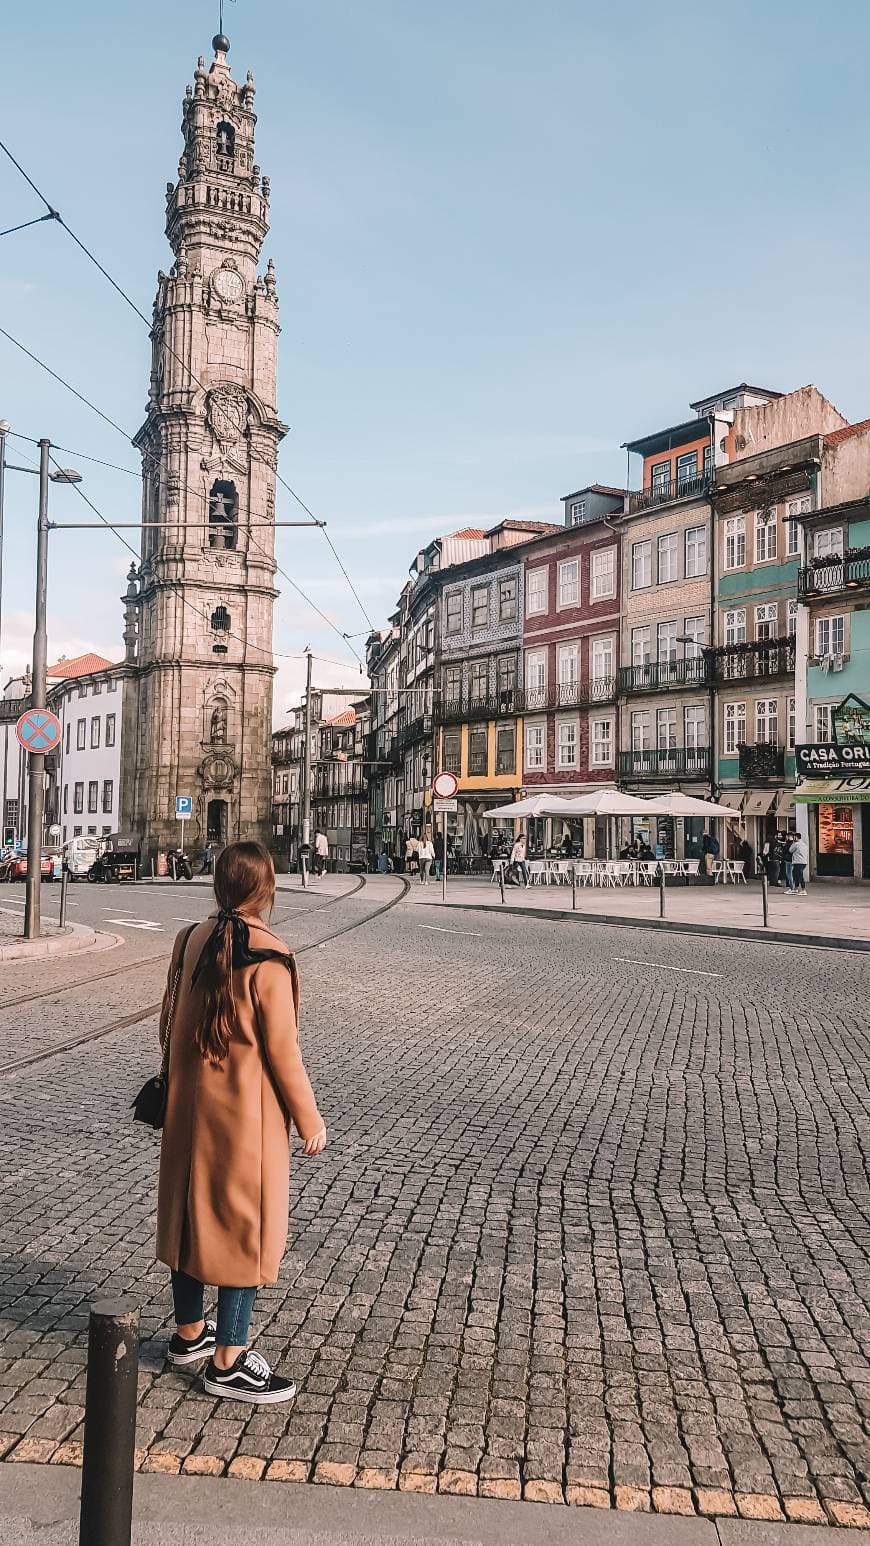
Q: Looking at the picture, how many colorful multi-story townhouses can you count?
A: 5